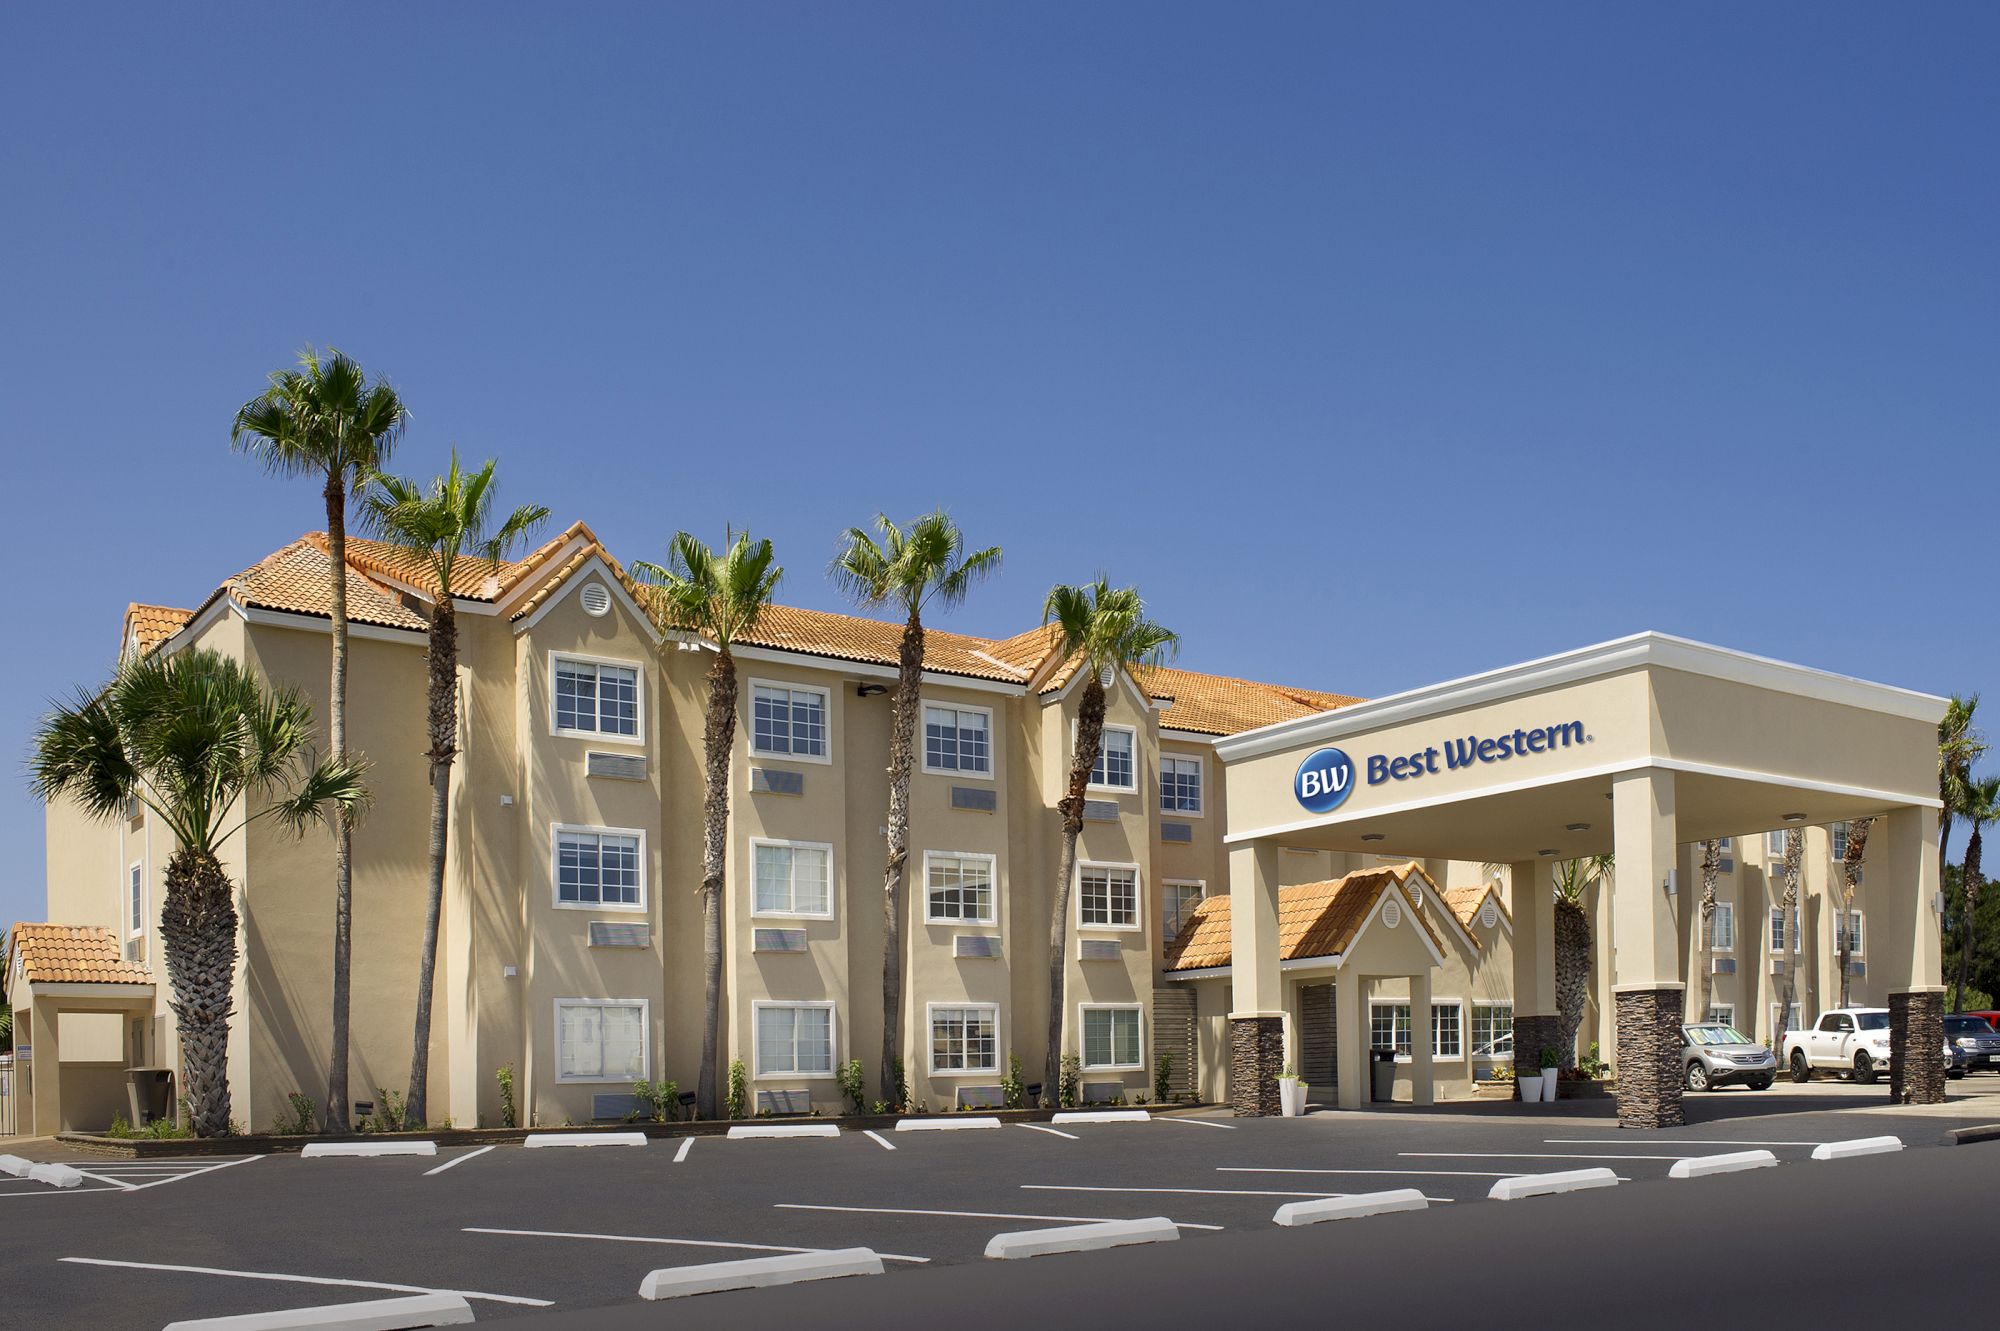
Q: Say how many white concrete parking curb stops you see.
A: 14